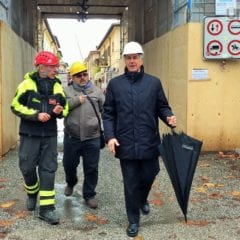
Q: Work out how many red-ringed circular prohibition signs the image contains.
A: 4